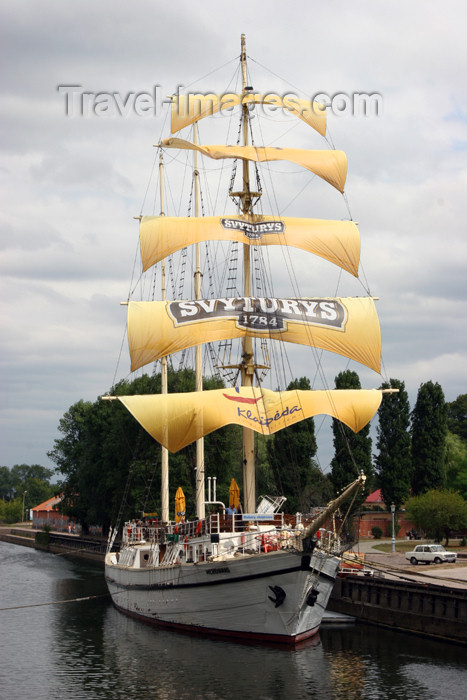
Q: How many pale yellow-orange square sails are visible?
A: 5